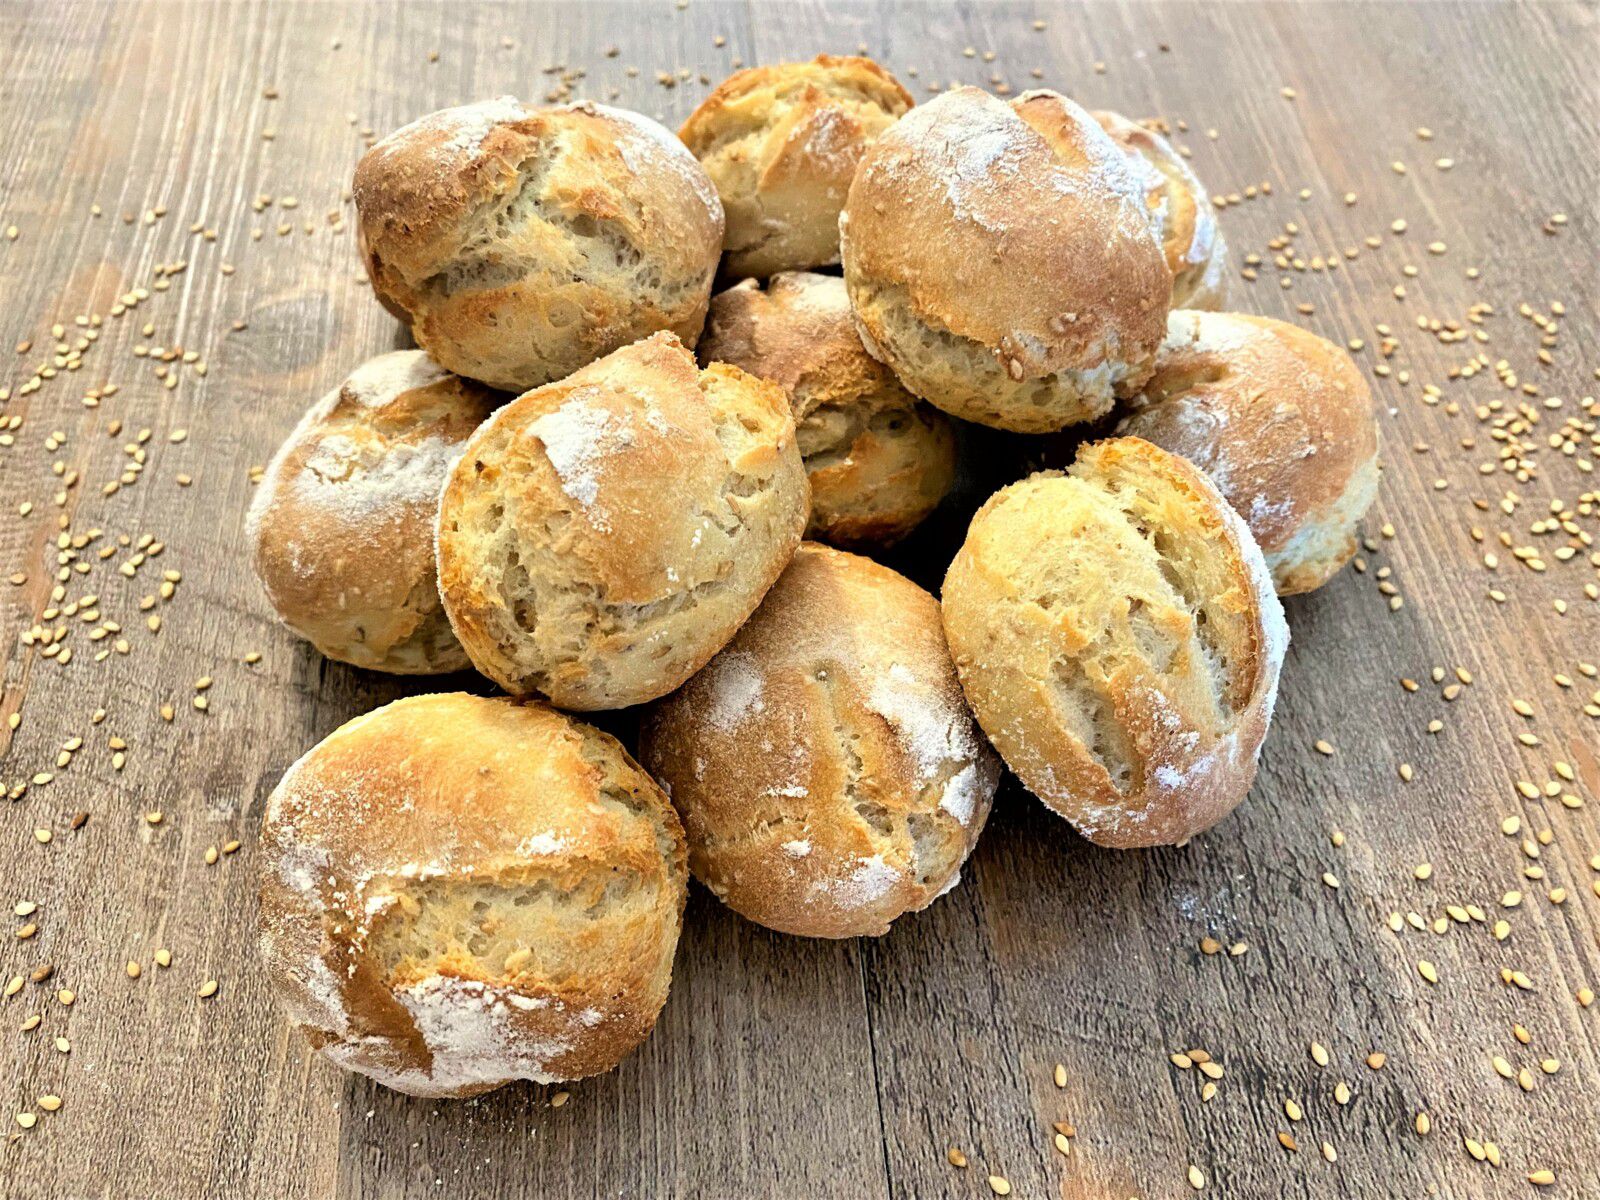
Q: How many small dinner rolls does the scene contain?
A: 11